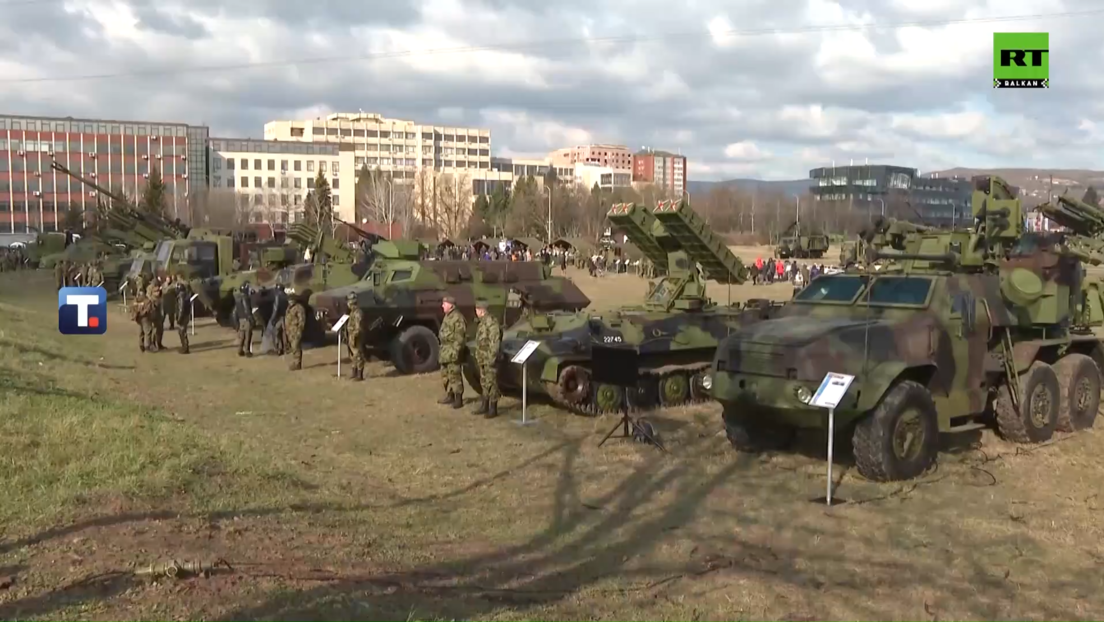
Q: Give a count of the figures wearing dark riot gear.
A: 3